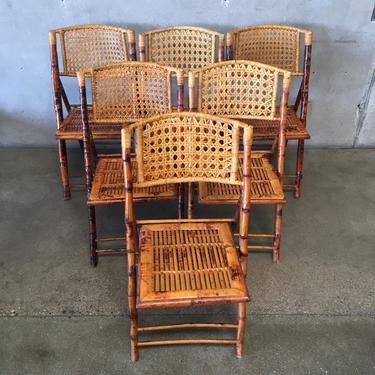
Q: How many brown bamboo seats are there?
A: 6